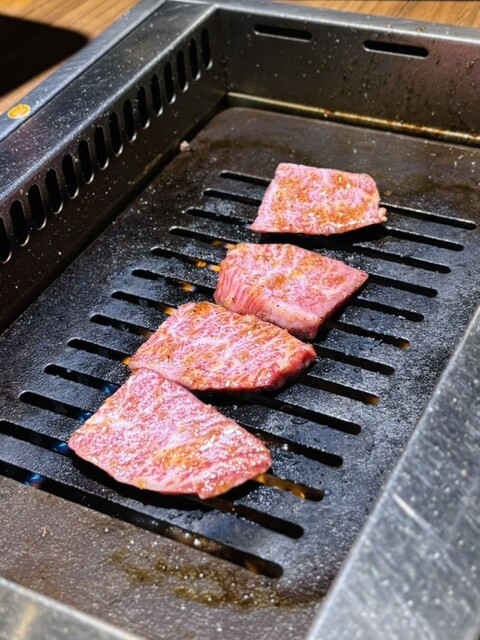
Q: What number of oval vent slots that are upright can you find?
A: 15